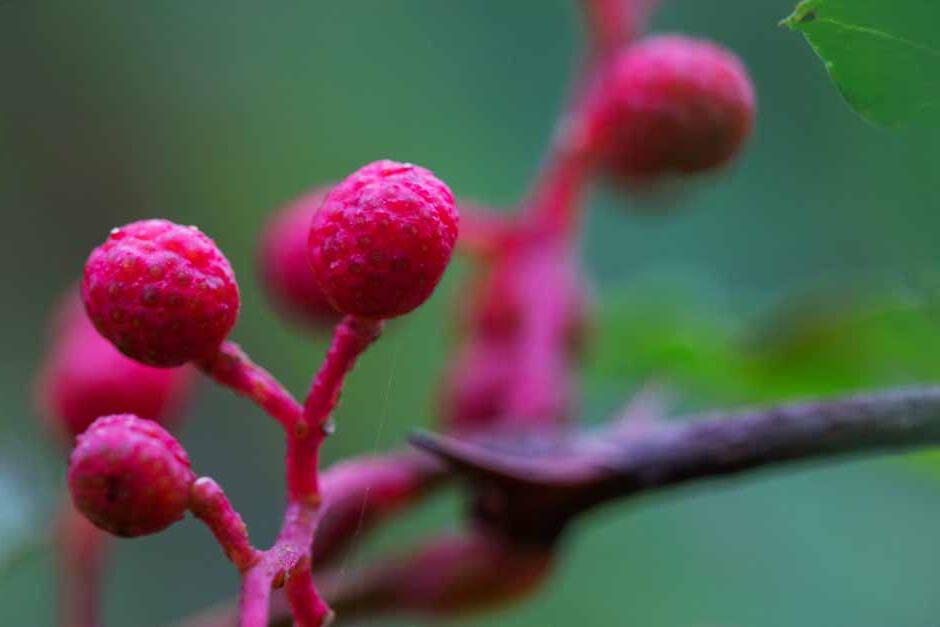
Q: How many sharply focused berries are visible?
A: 3